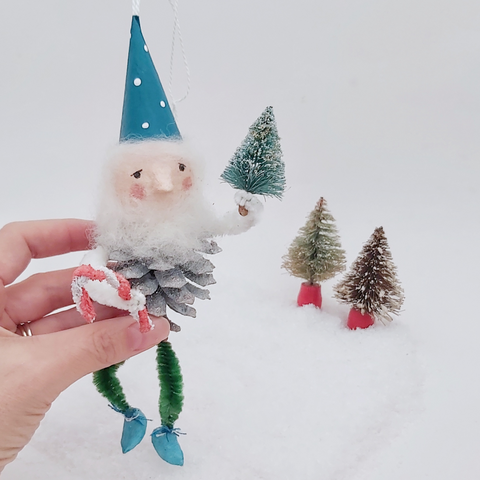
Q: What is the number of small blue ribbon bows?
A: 2